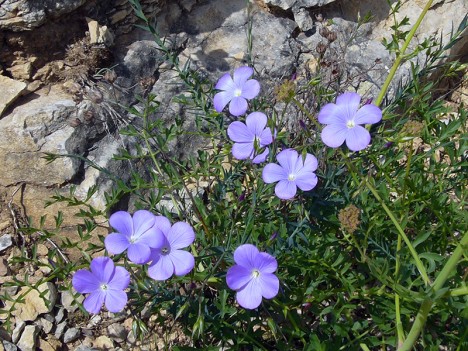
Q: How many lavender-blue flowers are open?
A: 8